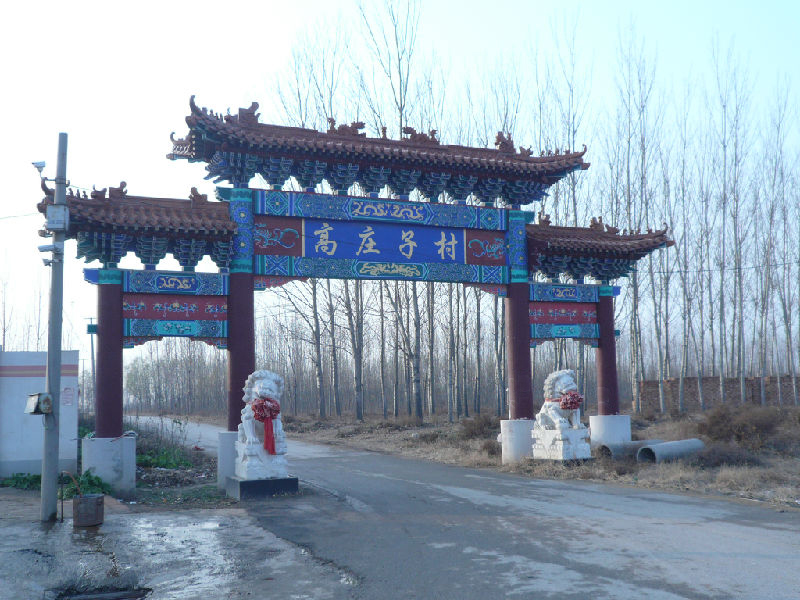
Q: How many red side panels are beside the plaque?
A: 2